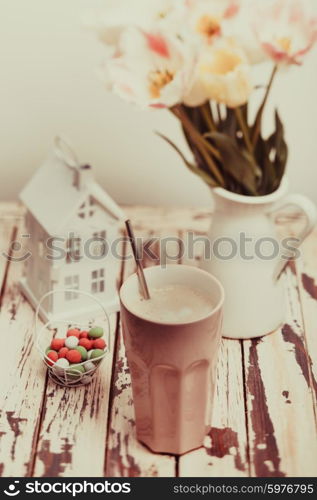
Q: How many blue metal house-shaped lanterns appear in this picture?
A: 0